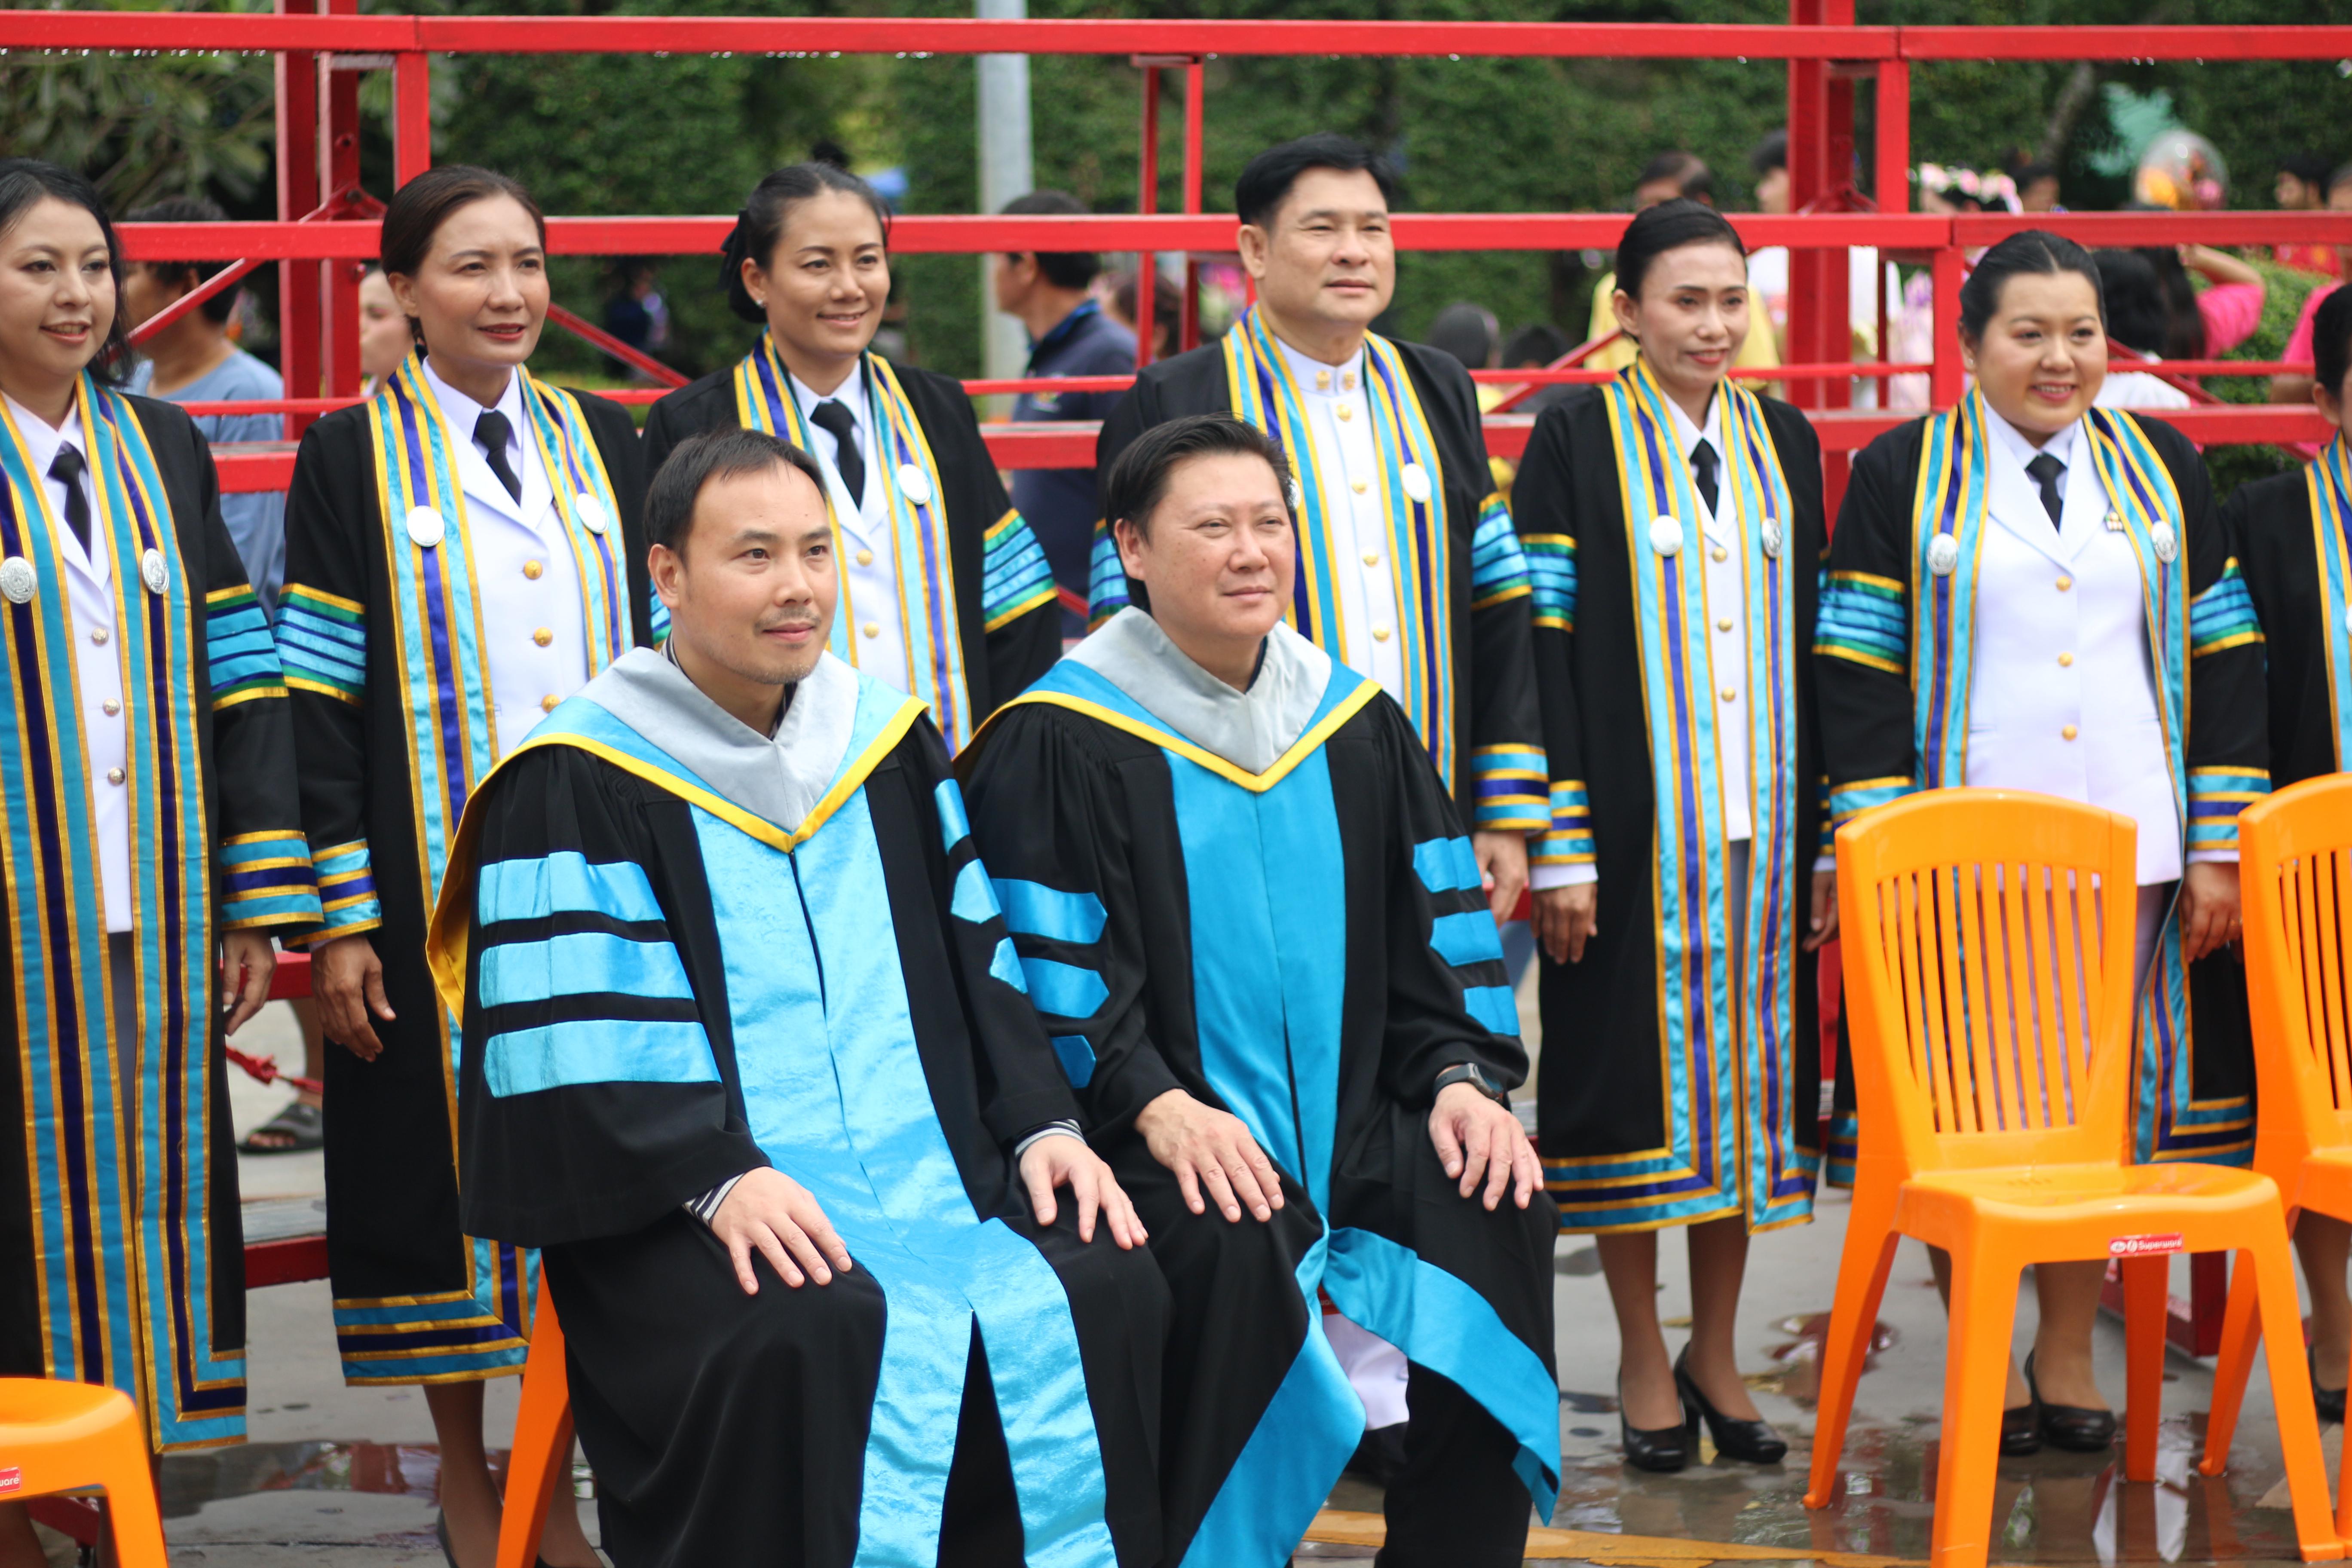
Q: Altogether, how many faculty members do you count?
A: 2